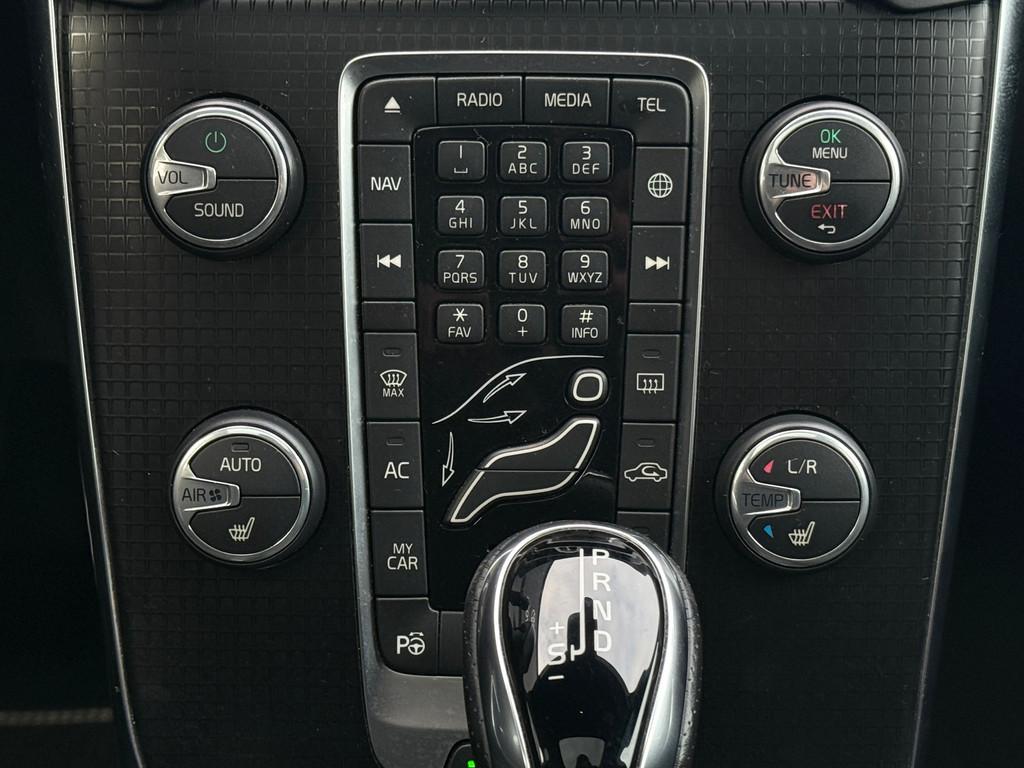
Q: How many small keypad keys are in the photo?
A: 12